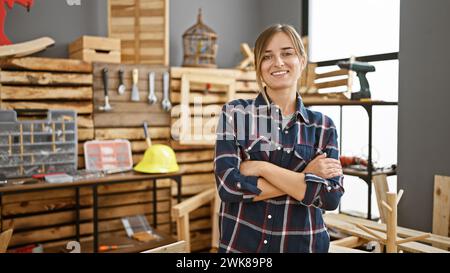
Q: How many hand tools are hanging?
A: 5